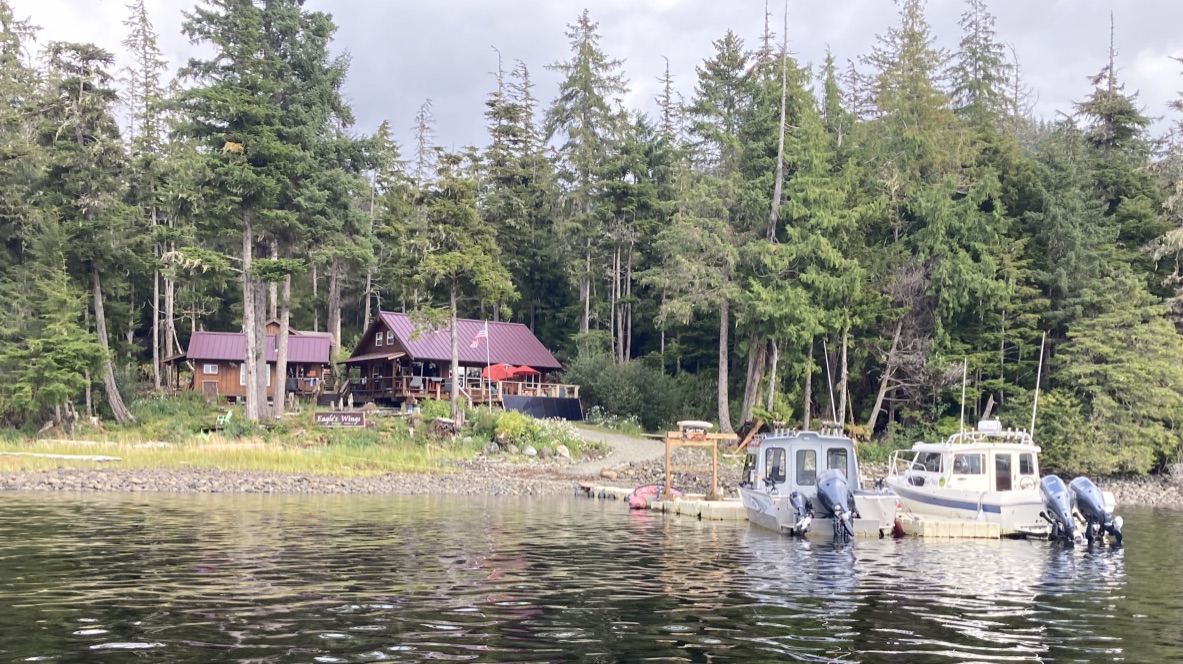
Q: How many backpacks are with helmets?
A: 0